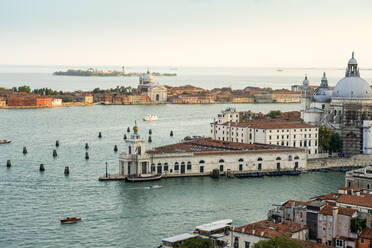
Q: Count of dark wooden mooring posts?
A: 15